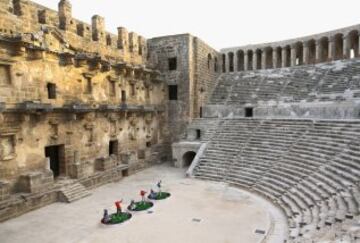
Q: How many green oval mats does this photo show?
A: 3